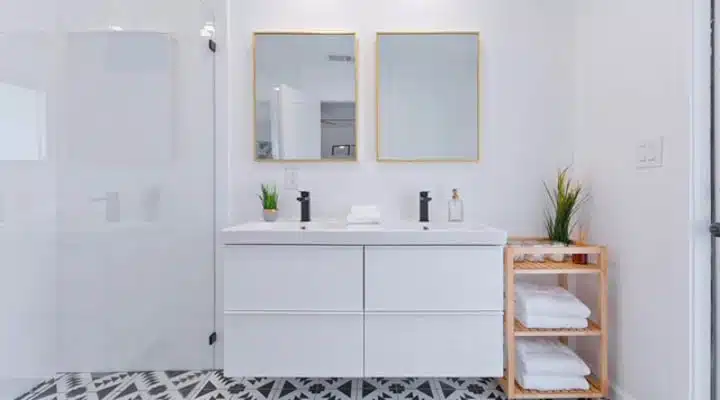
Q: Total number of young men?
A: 0